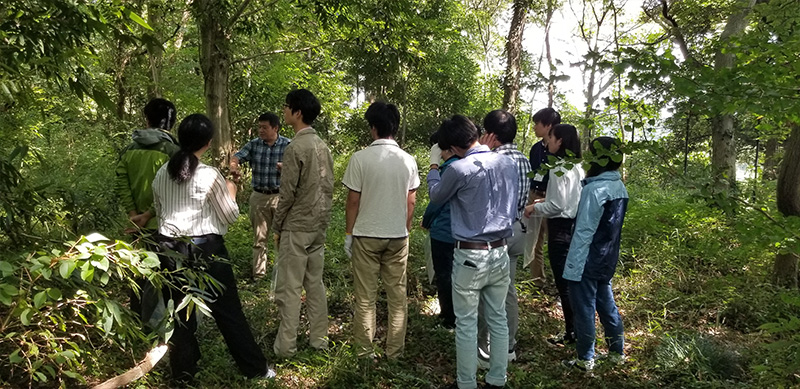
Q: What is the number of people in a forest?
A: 11